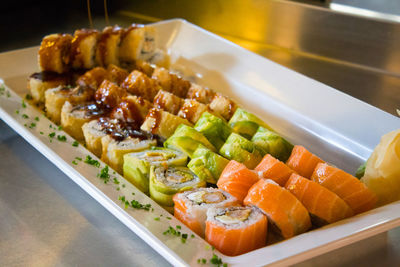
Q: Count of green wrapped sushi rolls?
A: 8